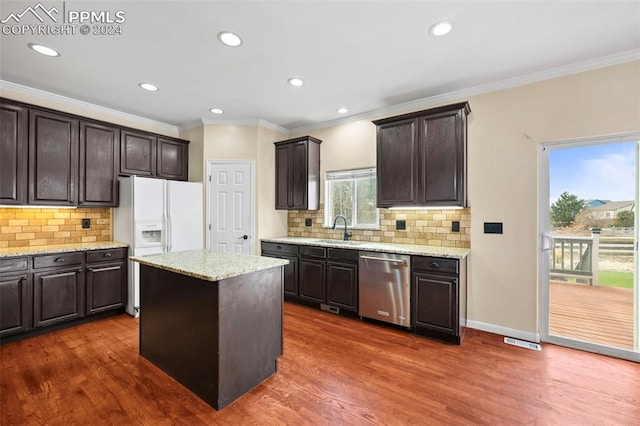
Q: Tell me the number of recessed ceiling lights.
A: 7